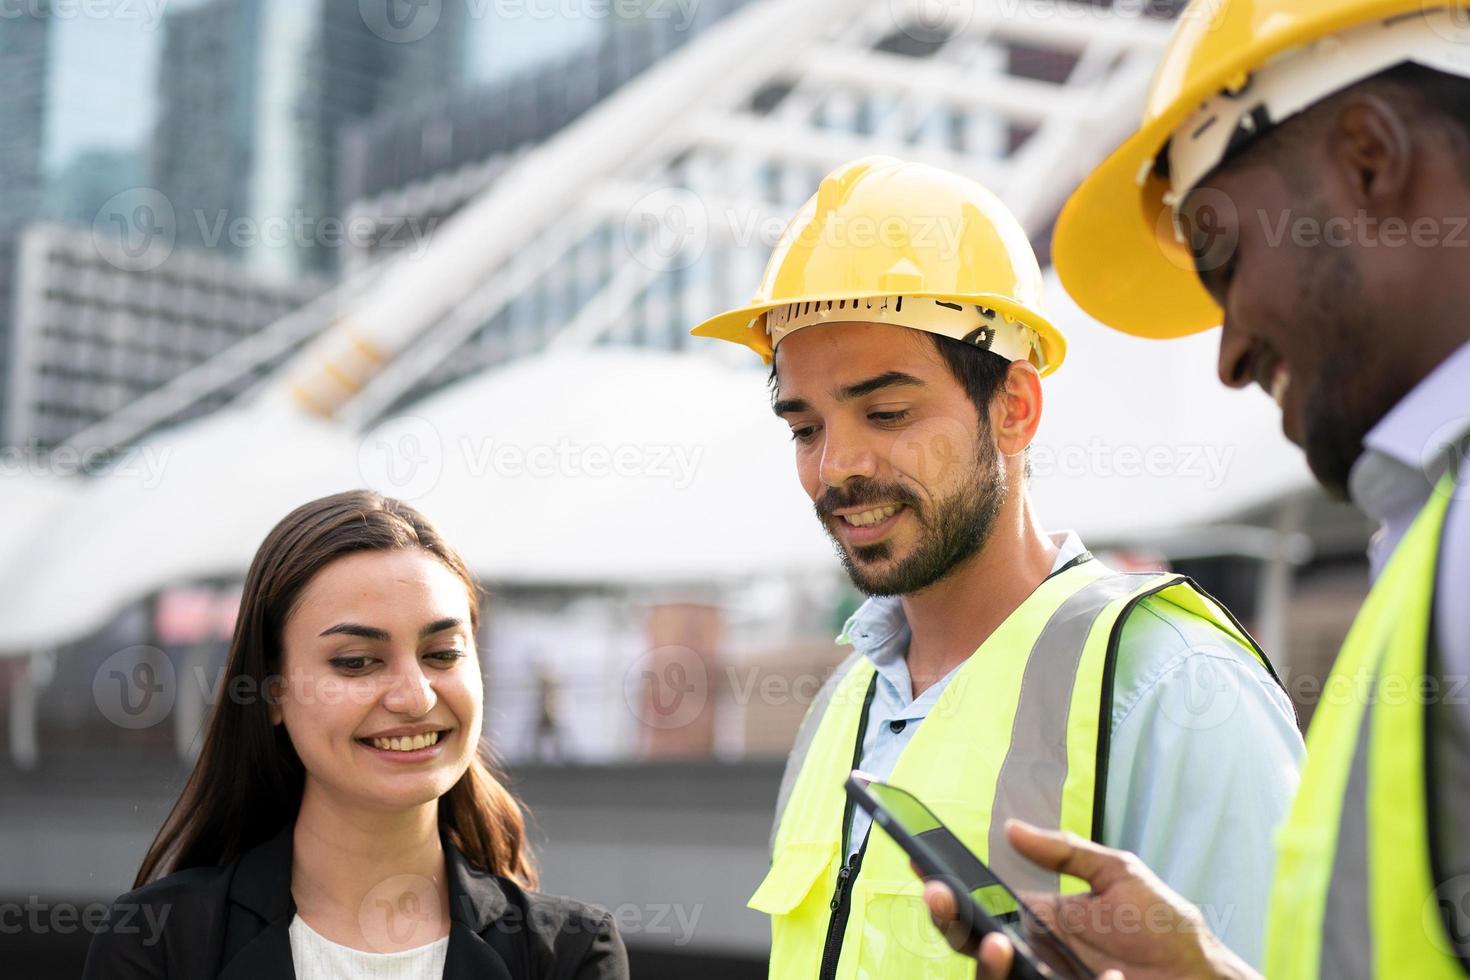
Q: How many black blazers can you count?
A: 1